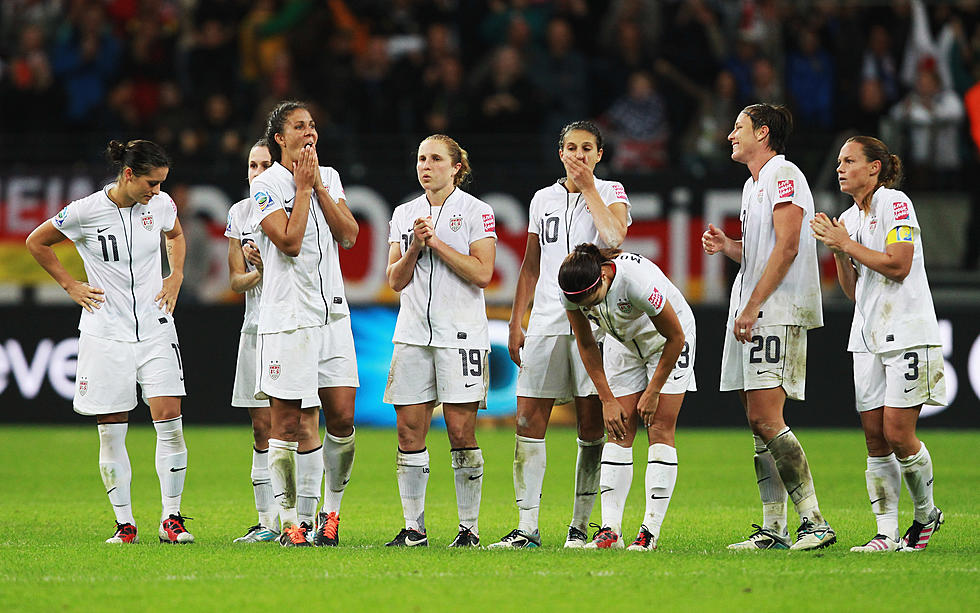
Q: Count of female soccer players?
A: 8